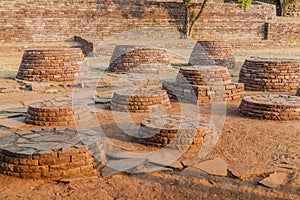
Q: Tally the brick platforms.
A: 10